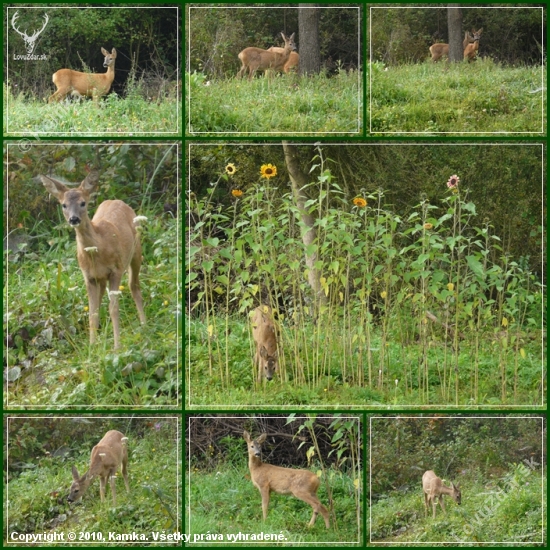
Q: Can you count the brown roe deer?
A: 10